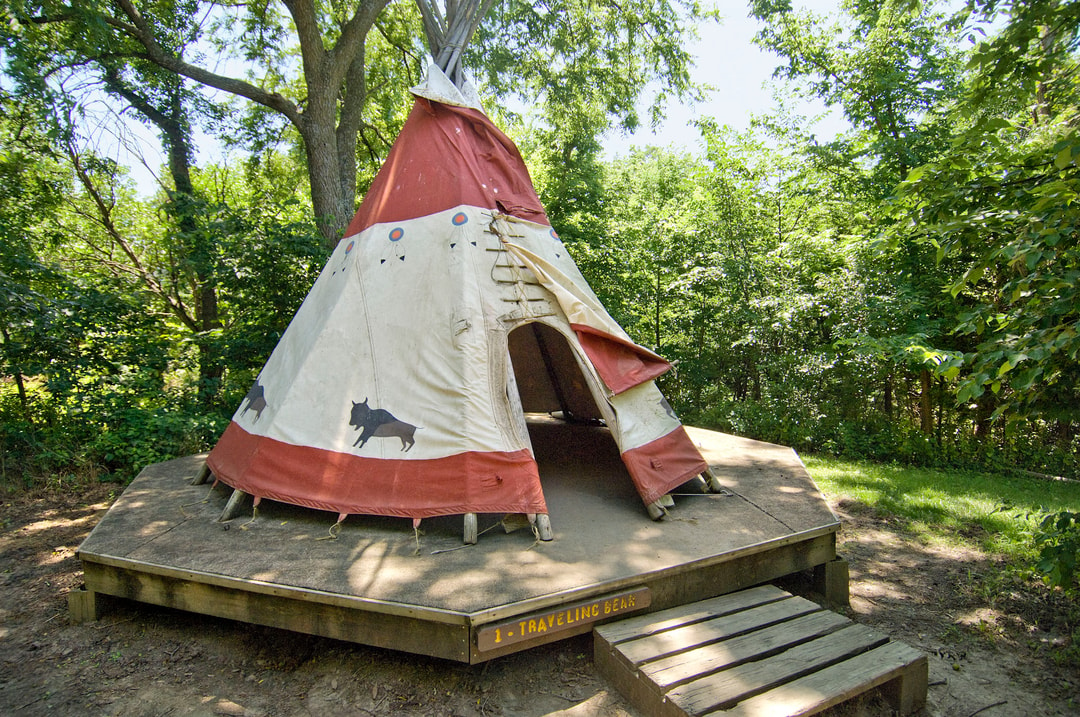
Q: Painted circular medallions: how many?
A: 4